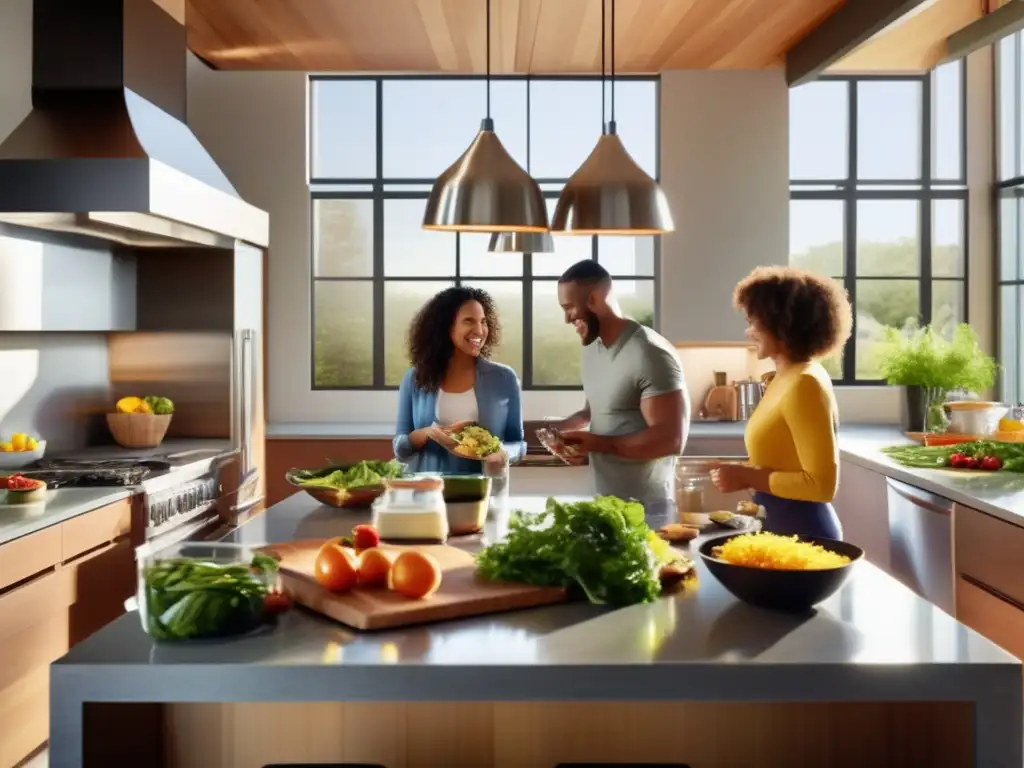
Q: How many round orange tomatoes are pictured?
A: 3